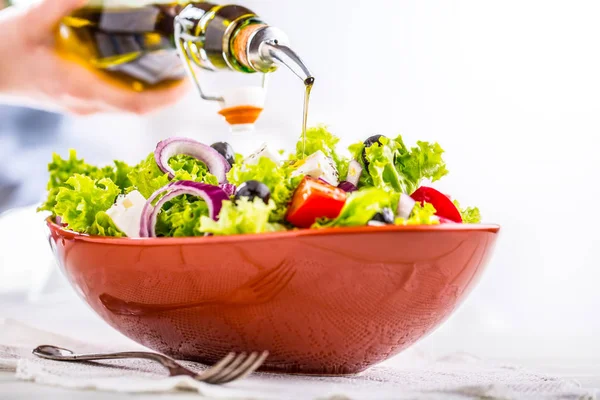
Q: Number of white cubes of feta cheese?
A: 3